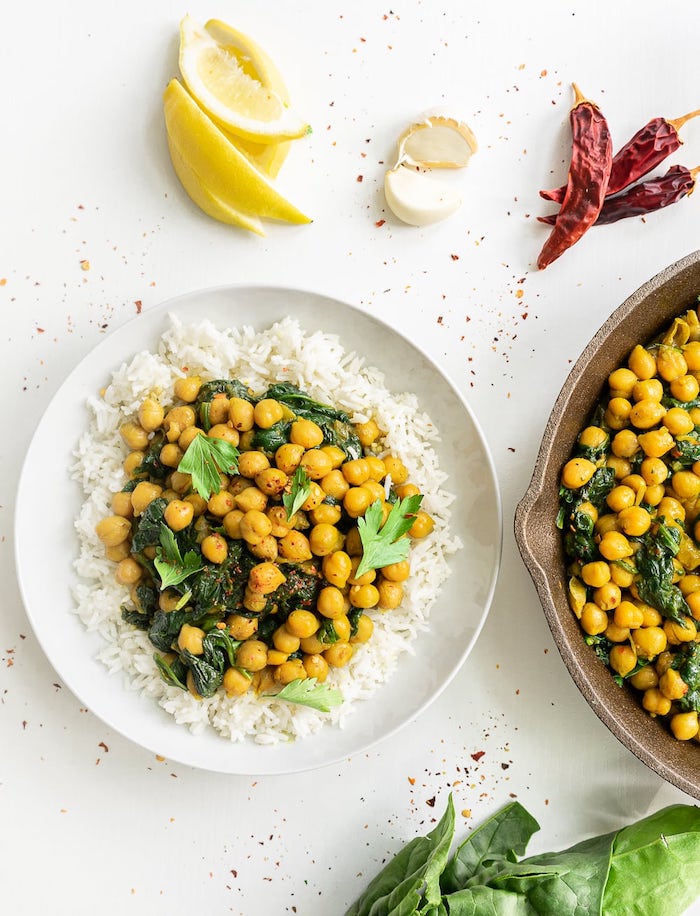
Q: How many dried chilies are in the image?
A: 3